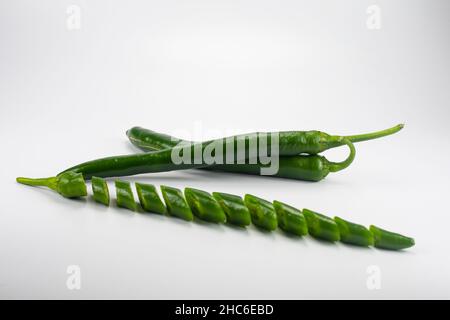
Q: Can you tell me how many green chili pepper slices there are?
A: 12